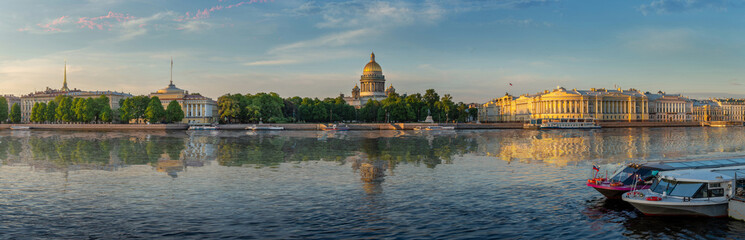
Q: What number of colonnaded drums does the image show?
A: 1